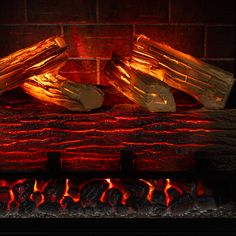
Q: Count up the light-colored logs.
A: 4